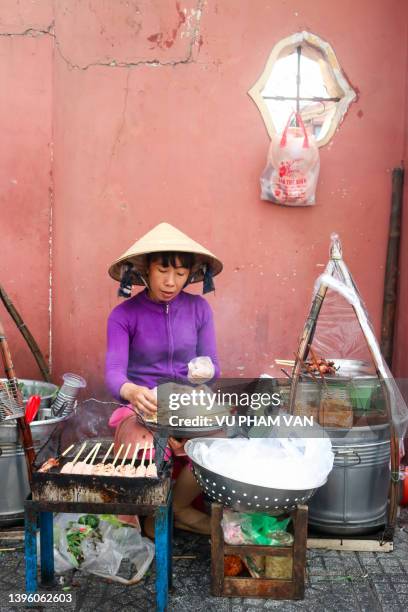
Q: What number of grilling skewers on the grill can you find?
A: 10